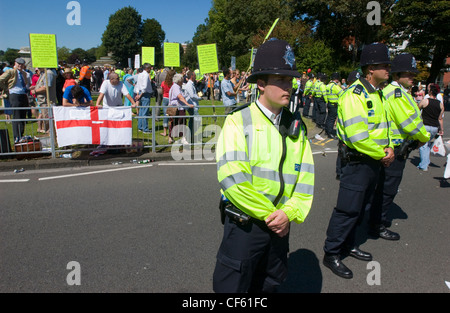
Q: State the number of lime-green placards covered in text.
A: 4